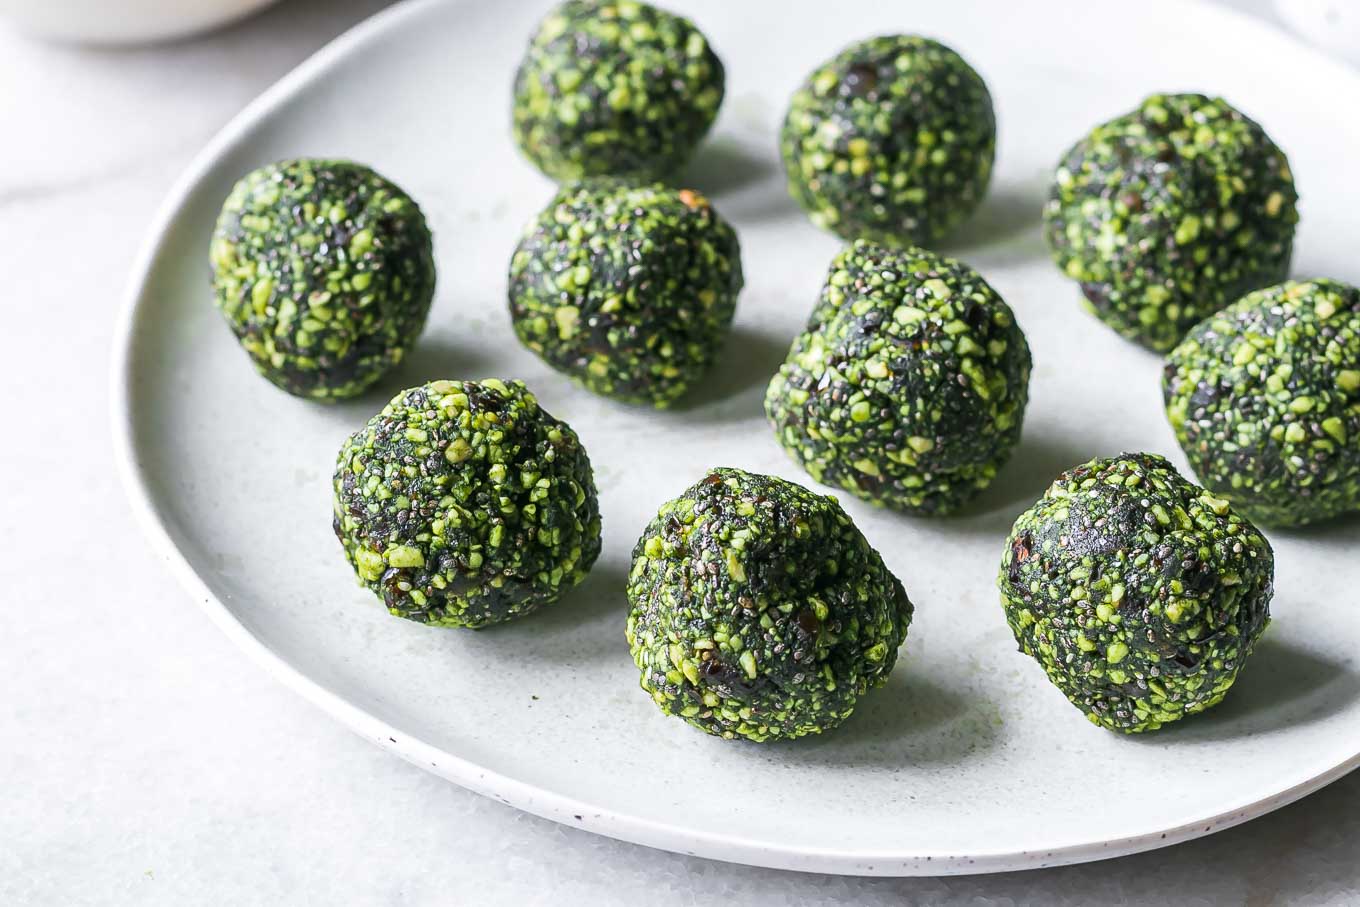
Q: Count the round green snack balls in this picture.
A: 10